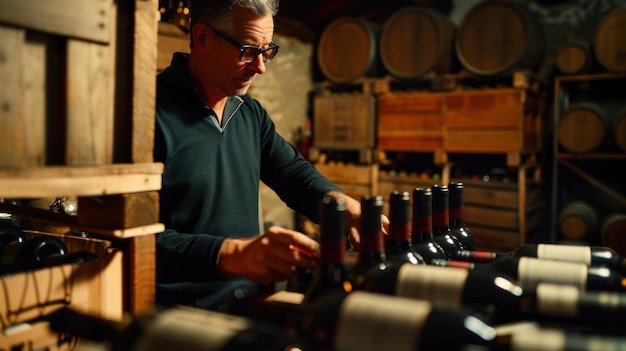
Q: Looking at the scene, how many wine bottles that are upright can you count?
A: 6